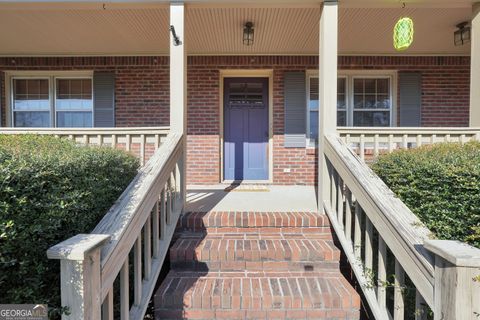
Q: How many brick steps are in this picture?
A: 3